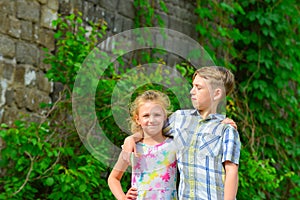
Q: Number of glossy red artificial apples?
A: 0